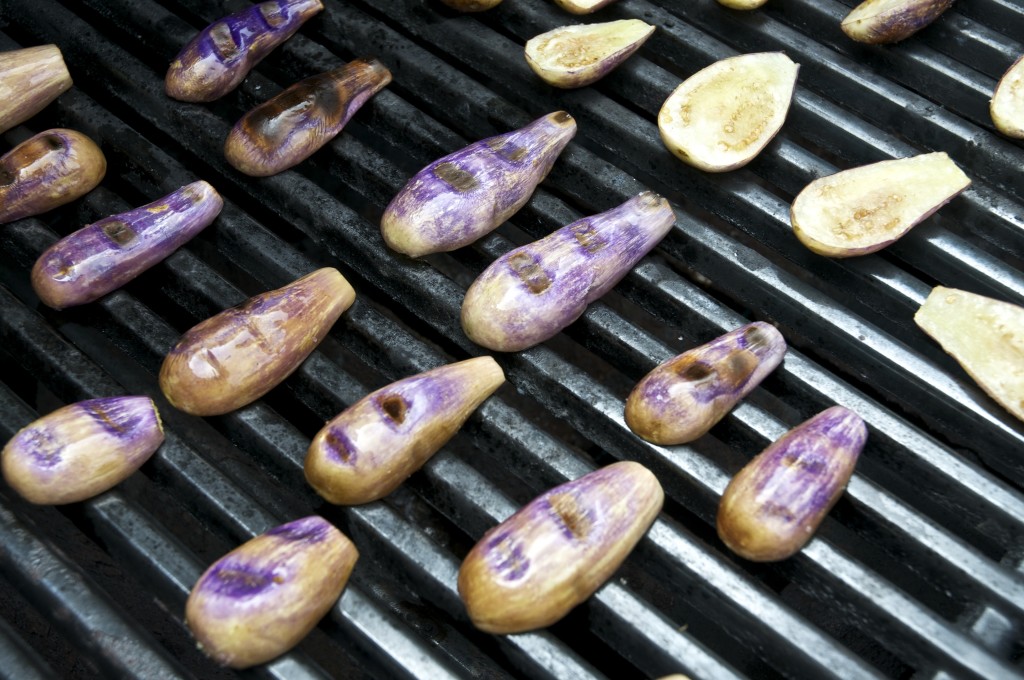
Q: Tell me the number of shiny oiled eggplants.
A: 14